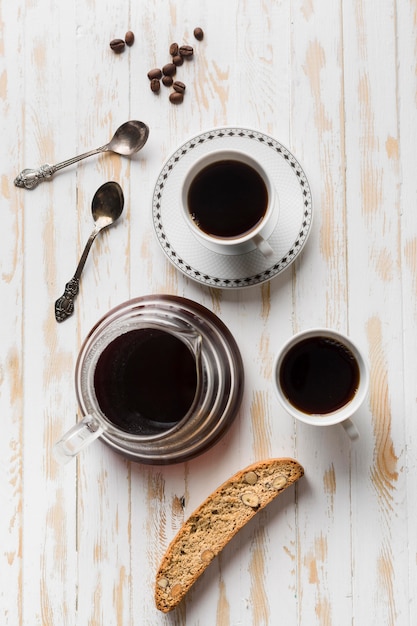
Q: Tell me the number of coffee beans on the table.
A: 12